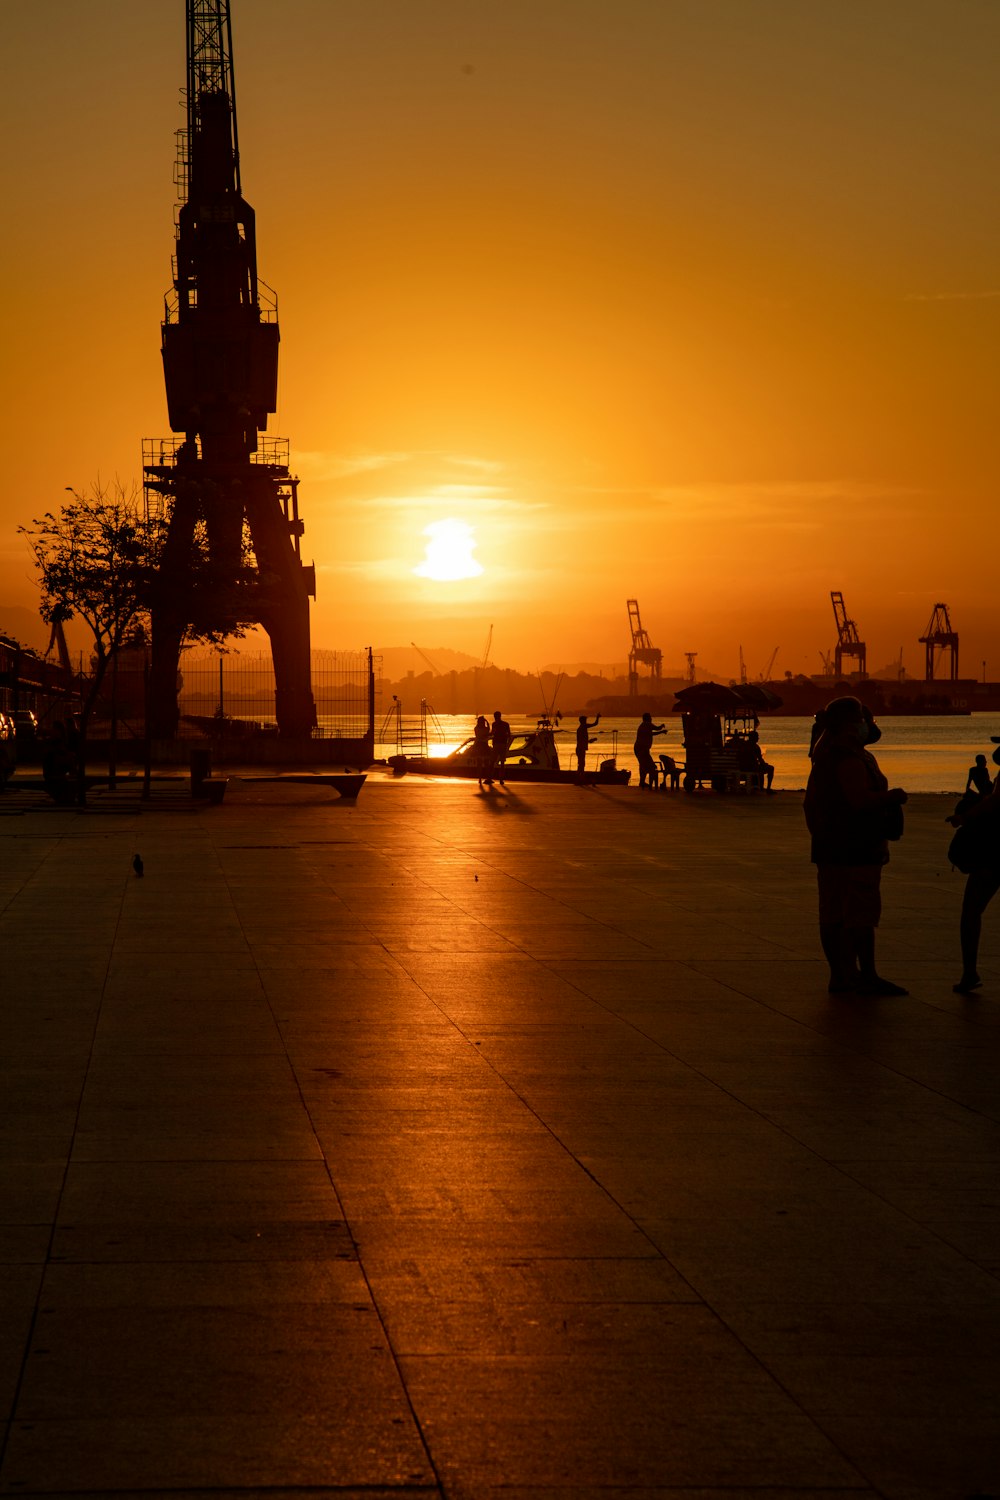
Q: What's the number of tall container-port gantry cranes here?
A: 3